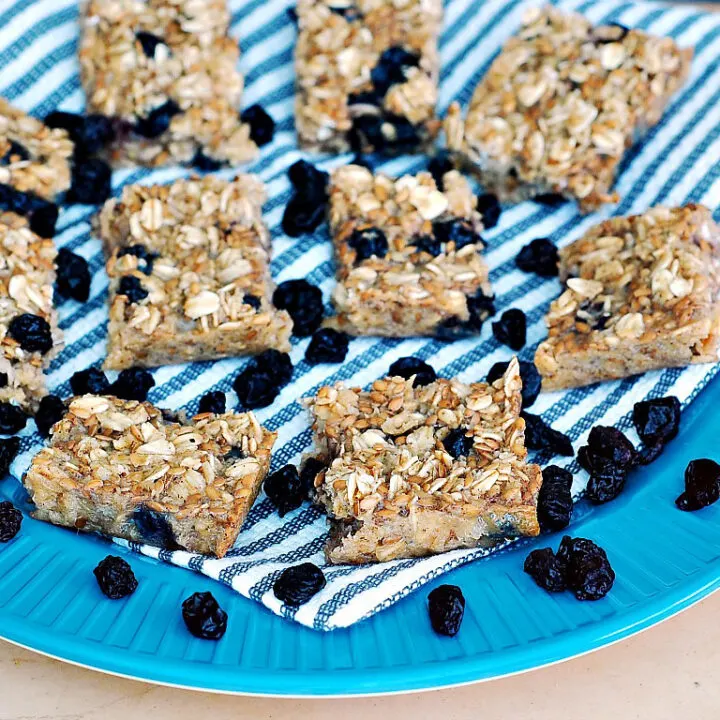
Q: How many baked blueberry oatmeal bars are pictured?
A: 10